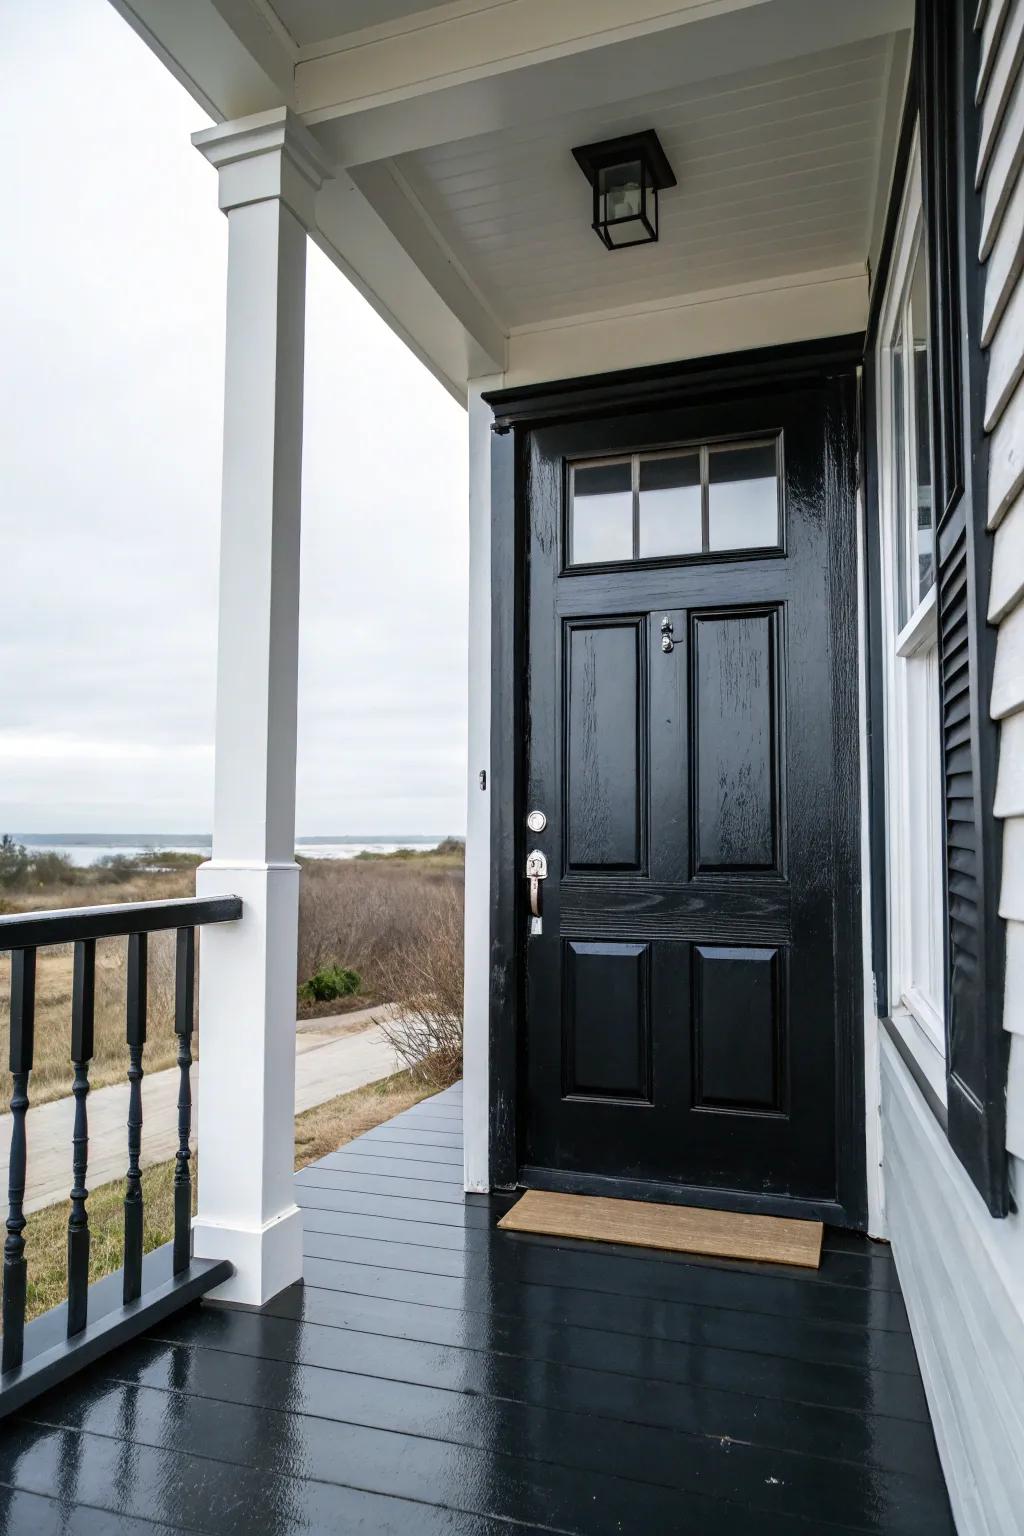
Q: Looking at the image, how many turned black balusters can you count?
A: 4